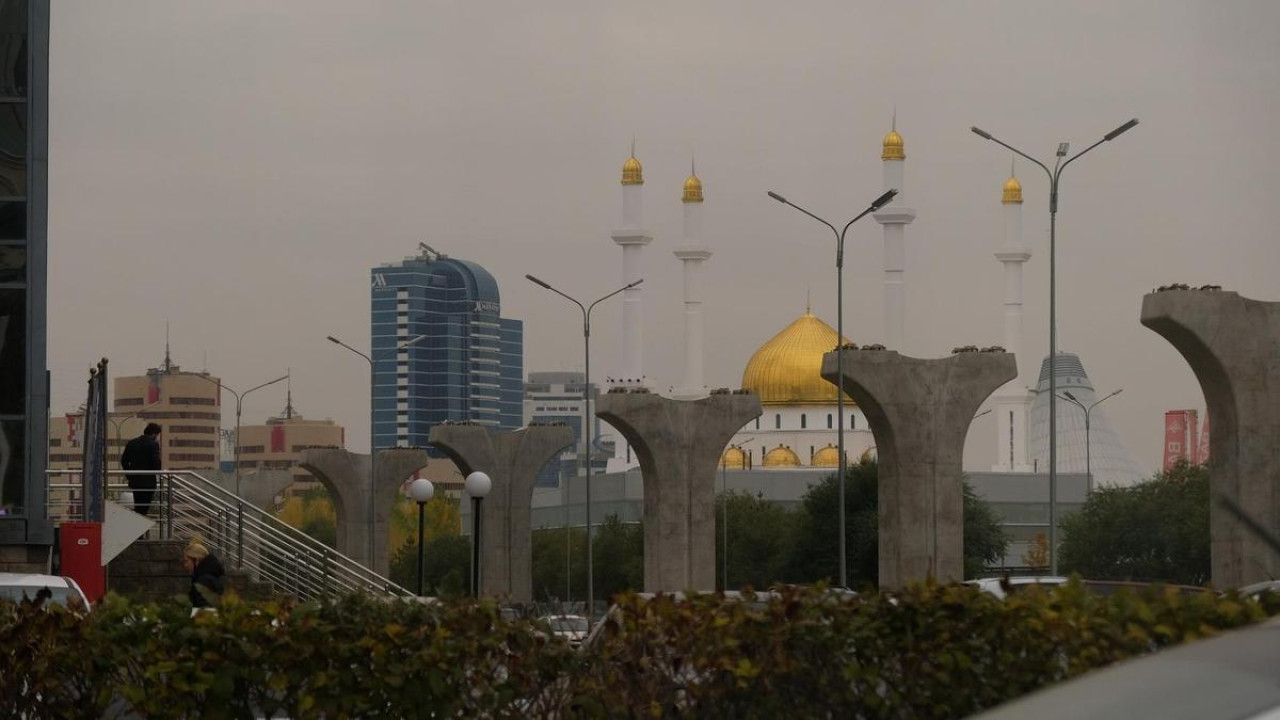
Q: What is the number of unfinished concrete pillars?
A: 6